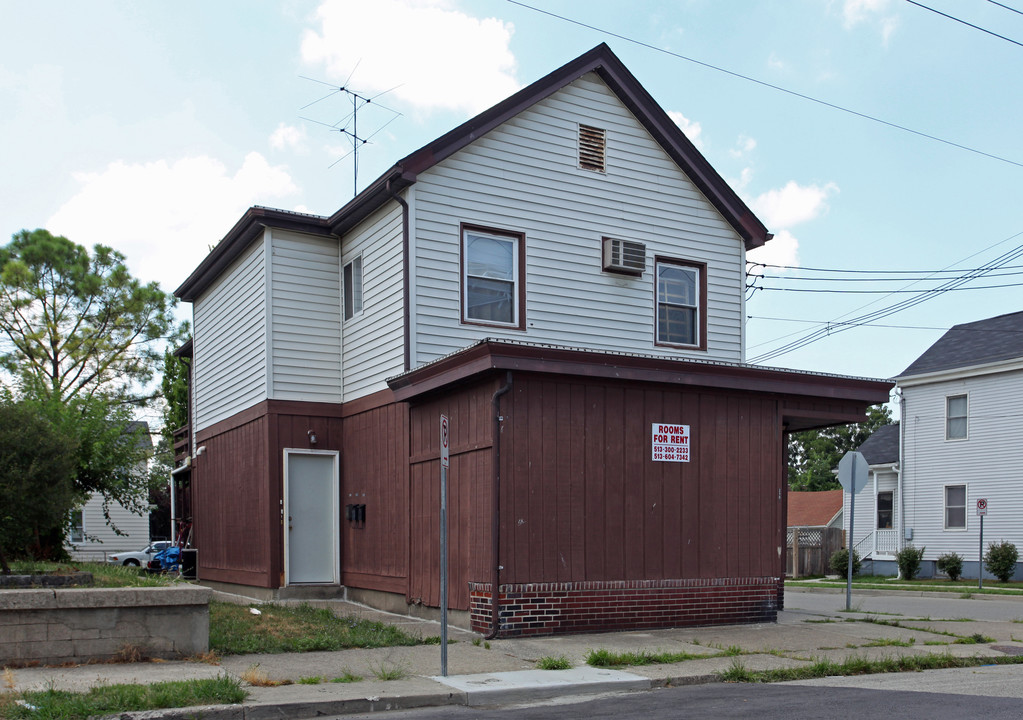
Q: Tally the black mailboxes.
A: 3